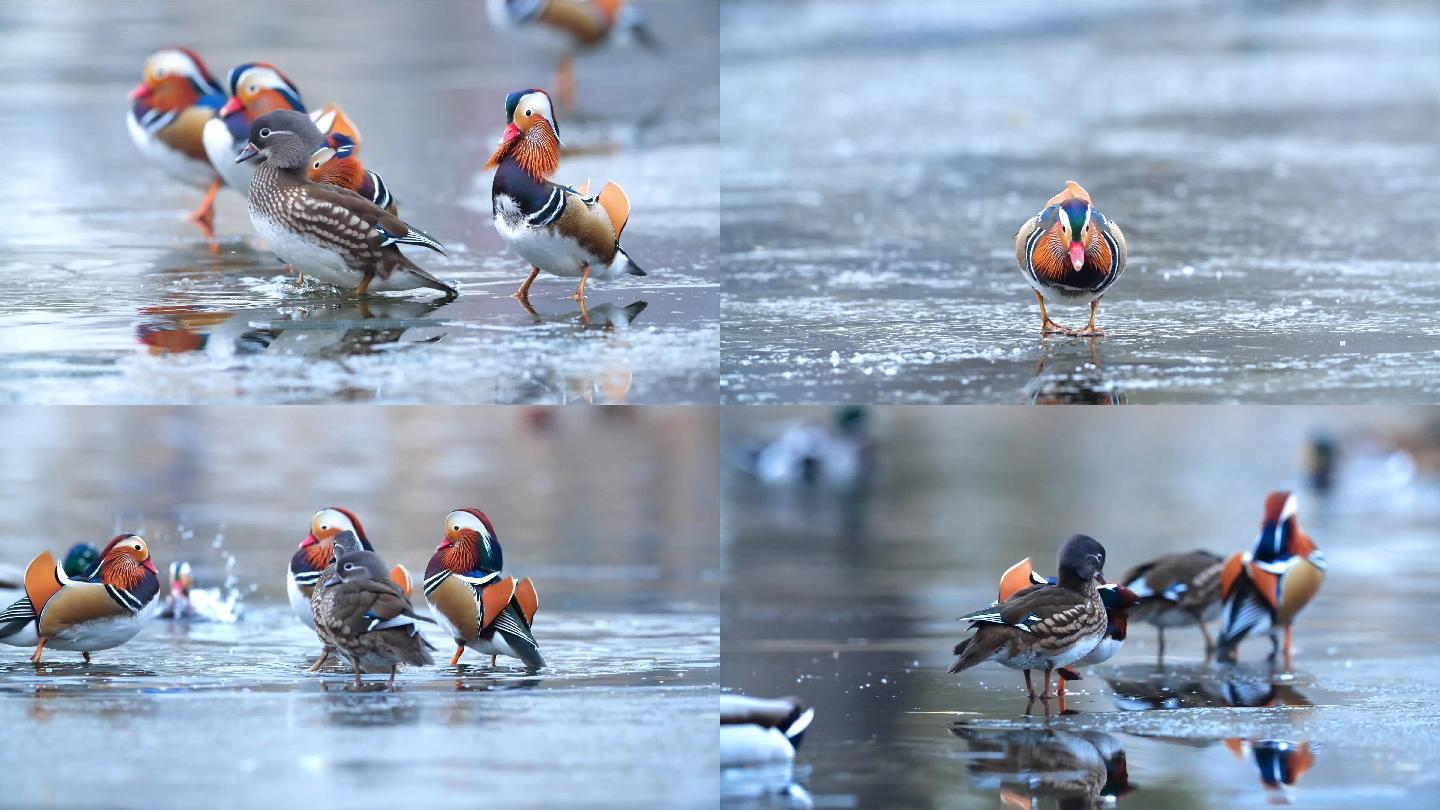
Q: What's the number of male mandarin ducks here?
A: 12